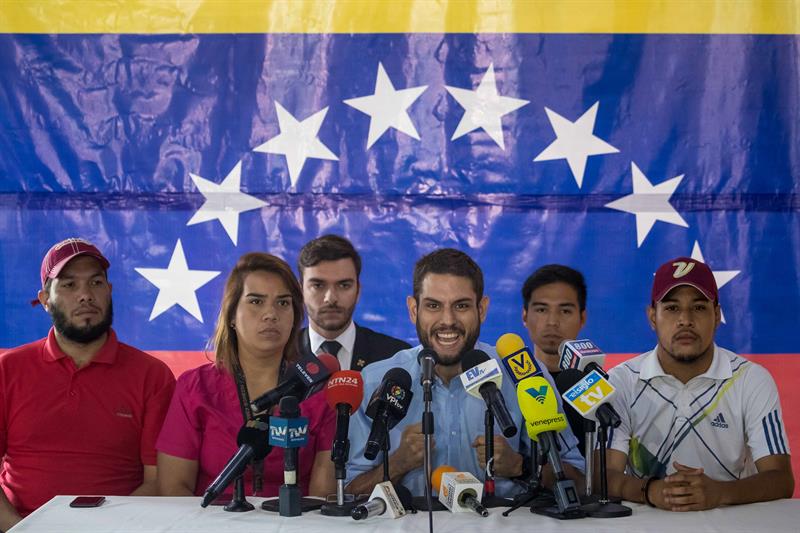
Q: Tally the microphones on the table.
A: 13